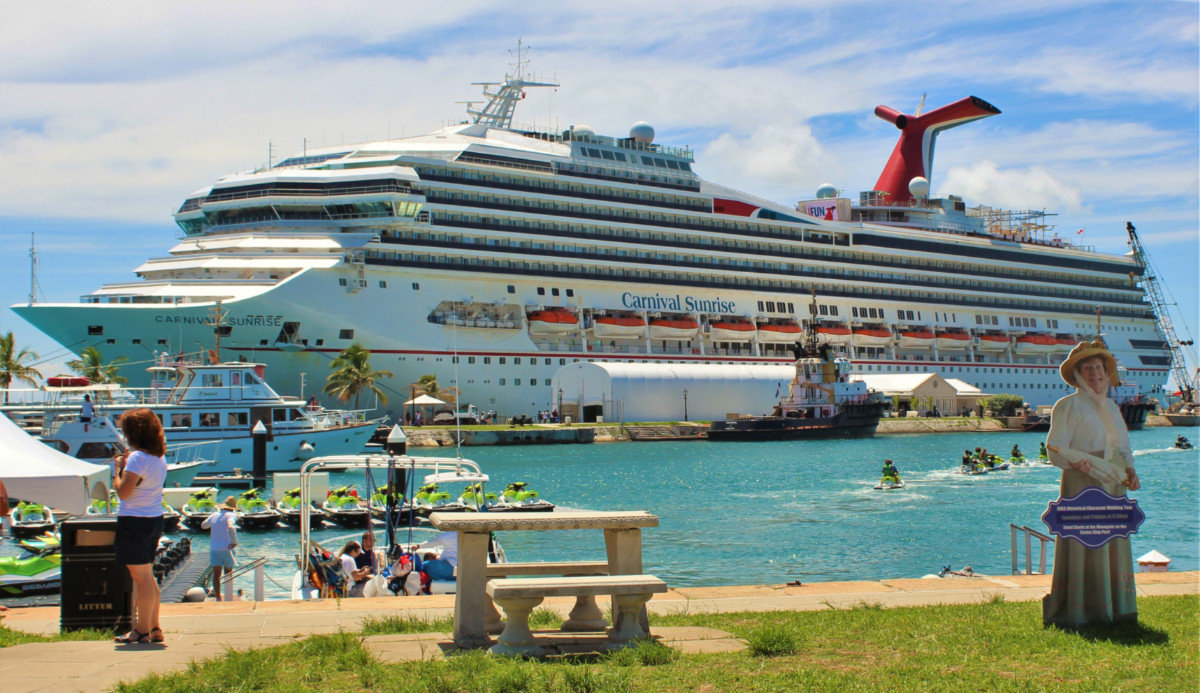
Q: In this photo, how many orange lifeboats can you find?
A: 12